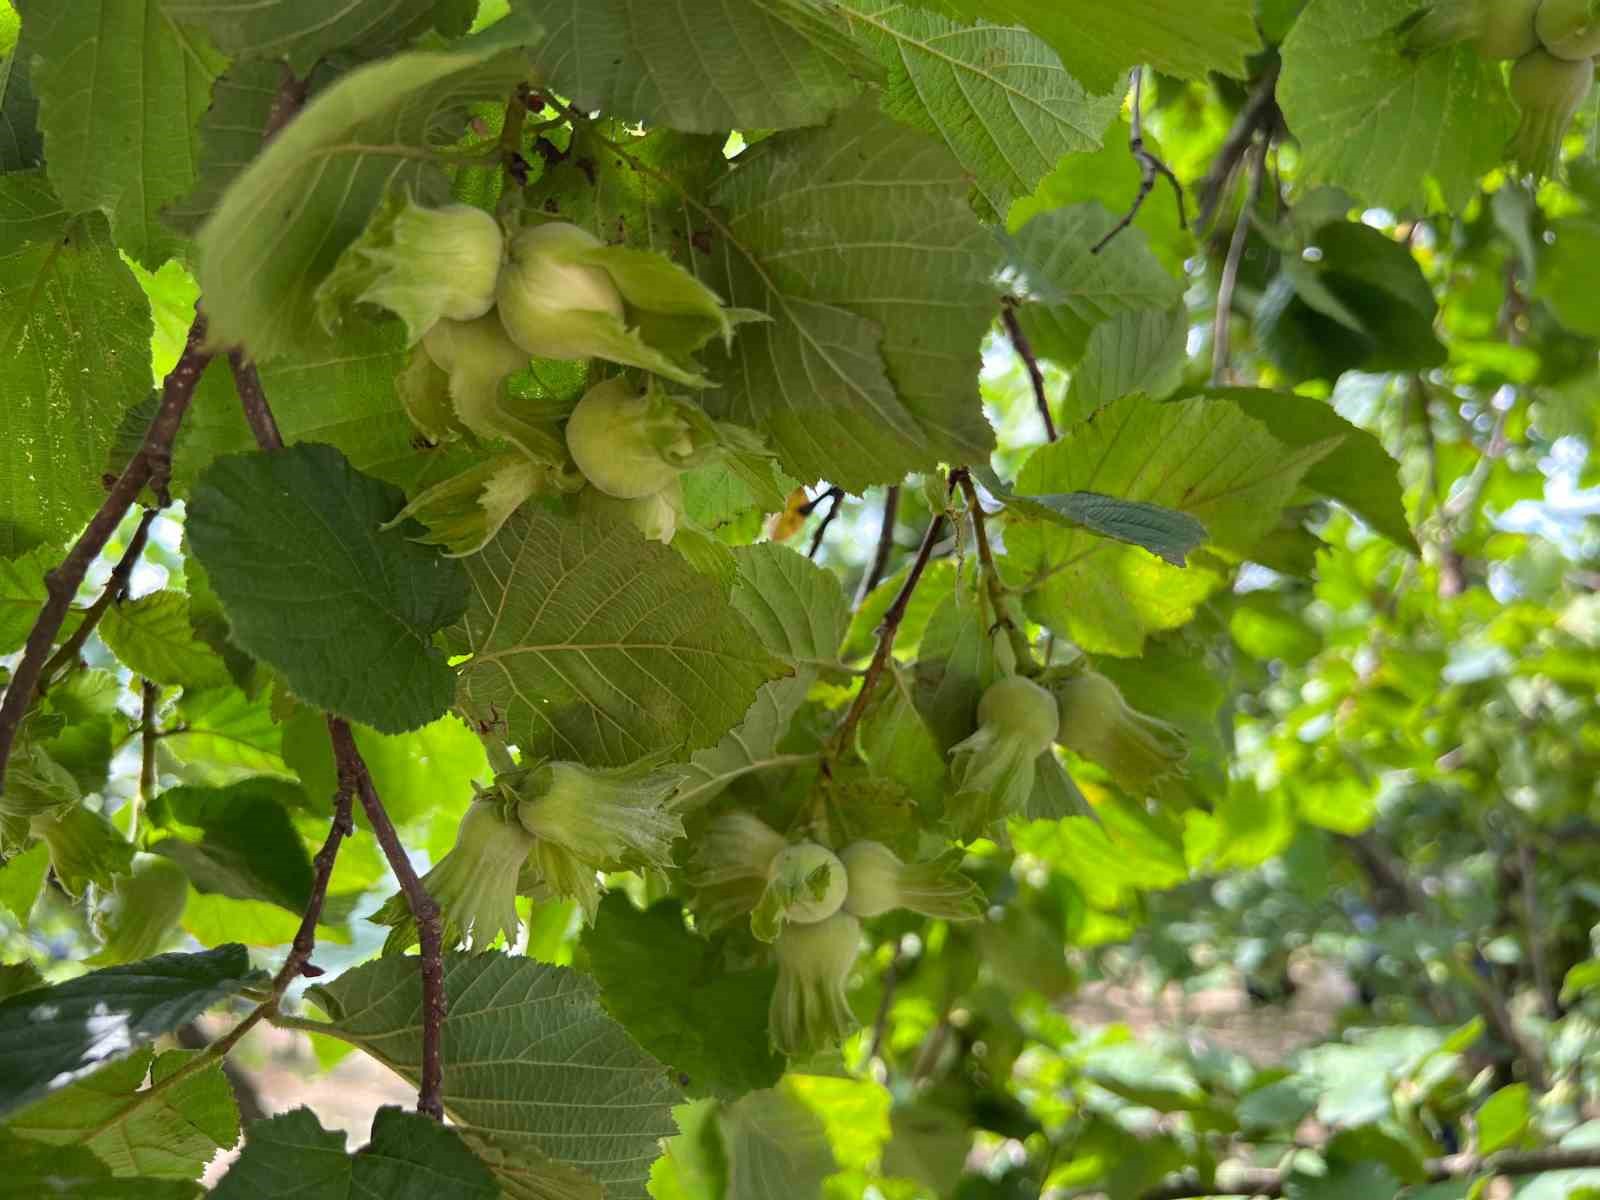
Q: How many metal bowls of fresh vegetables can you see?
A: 0